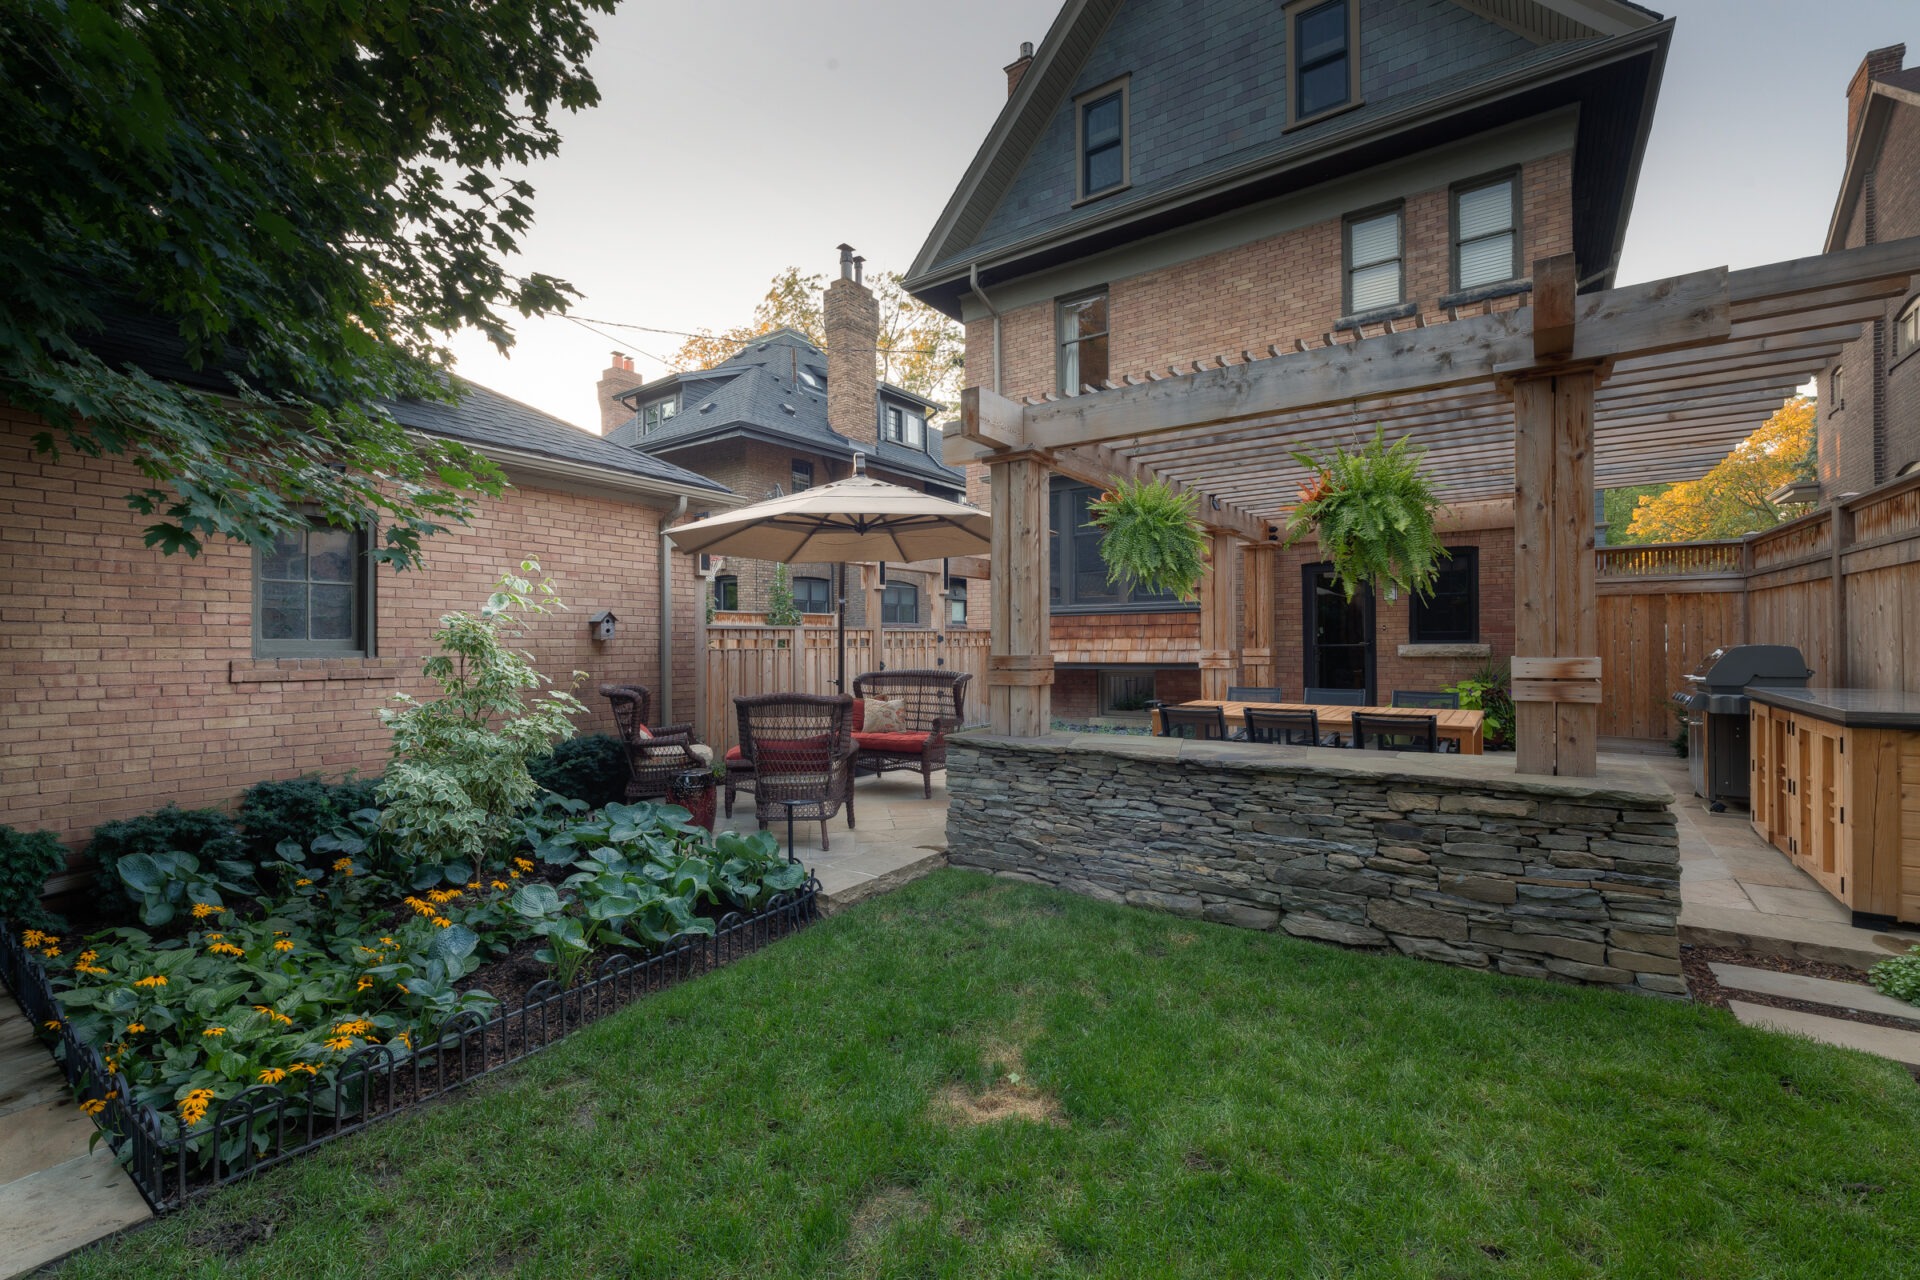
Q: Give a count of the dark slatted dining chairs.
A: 6